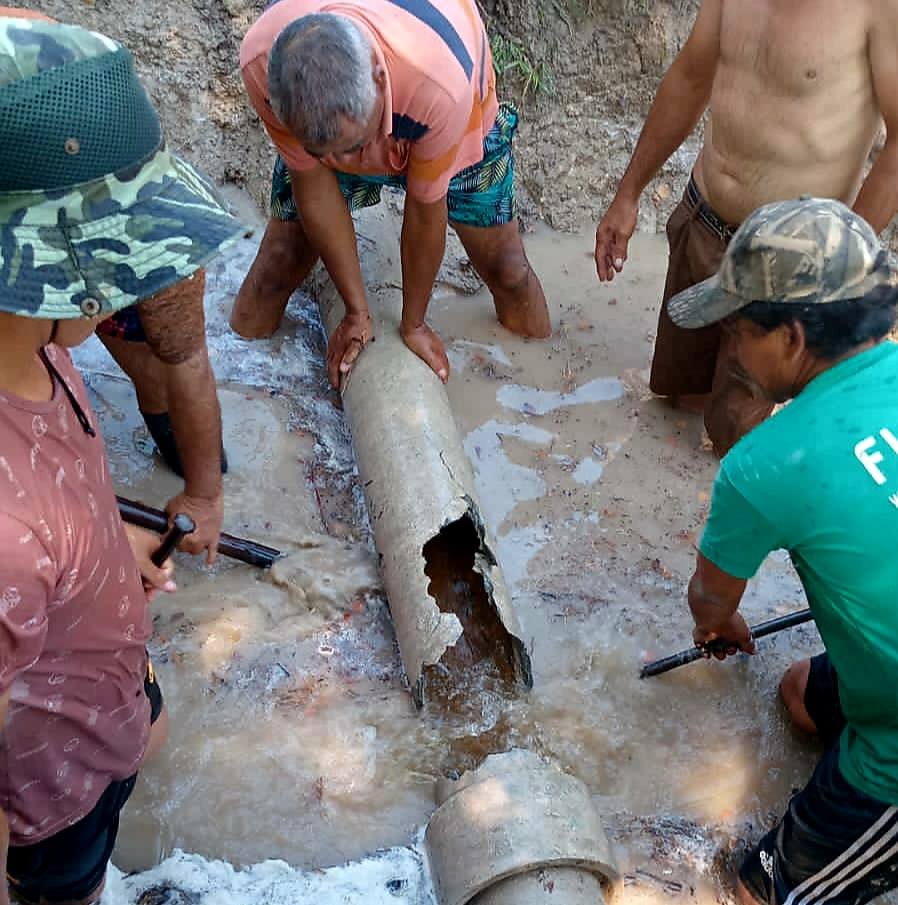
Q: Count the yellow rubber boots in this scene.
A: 0